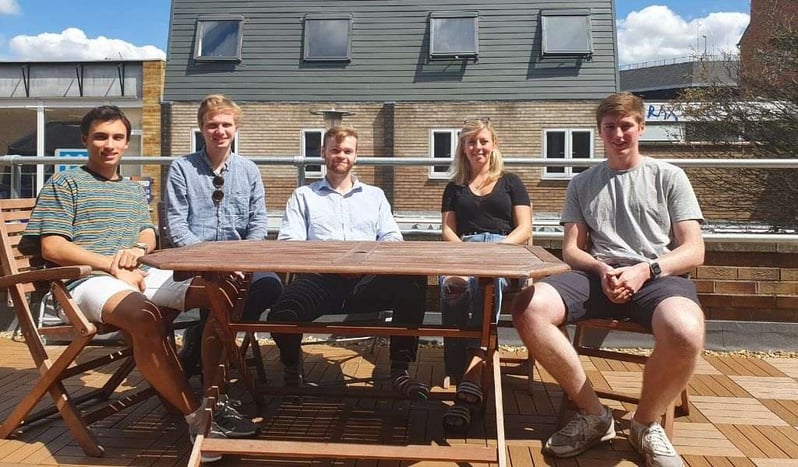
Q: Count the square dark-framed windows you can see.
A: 4